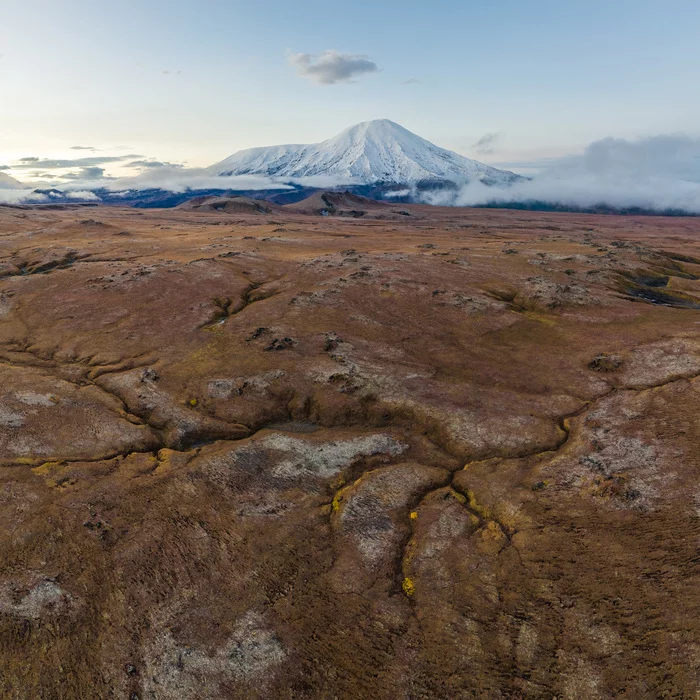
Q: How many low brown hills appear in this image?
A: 2